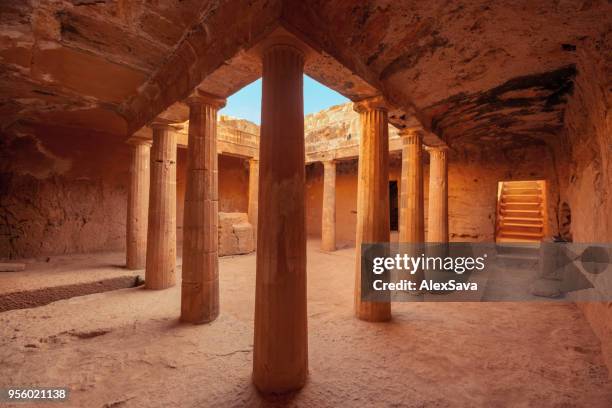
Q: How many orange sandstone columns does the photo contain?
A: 9